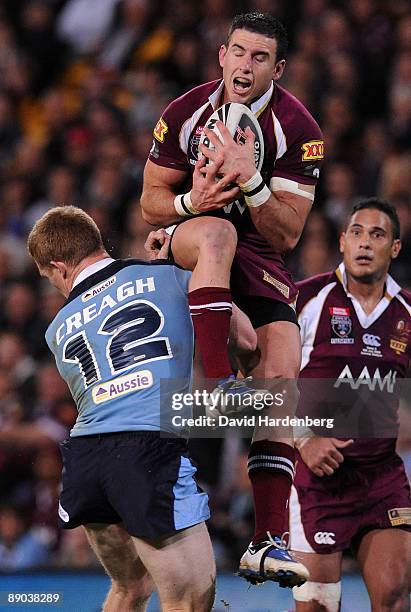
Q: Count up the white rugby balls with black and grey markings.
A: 1